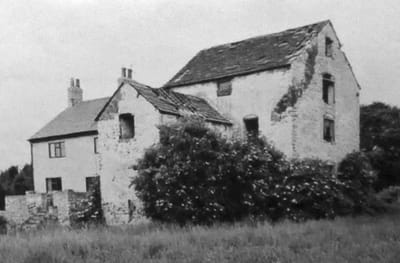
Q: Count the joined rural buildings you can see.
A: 3